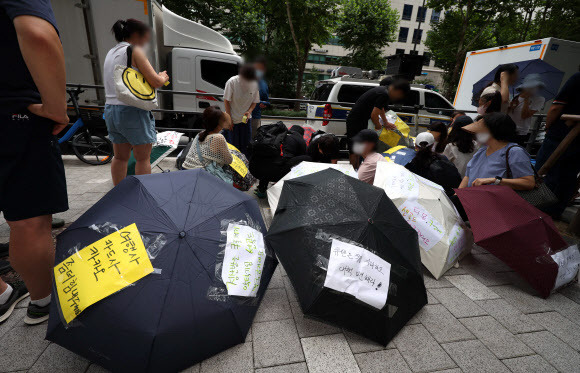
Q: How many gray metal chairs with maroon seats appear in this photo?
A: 0